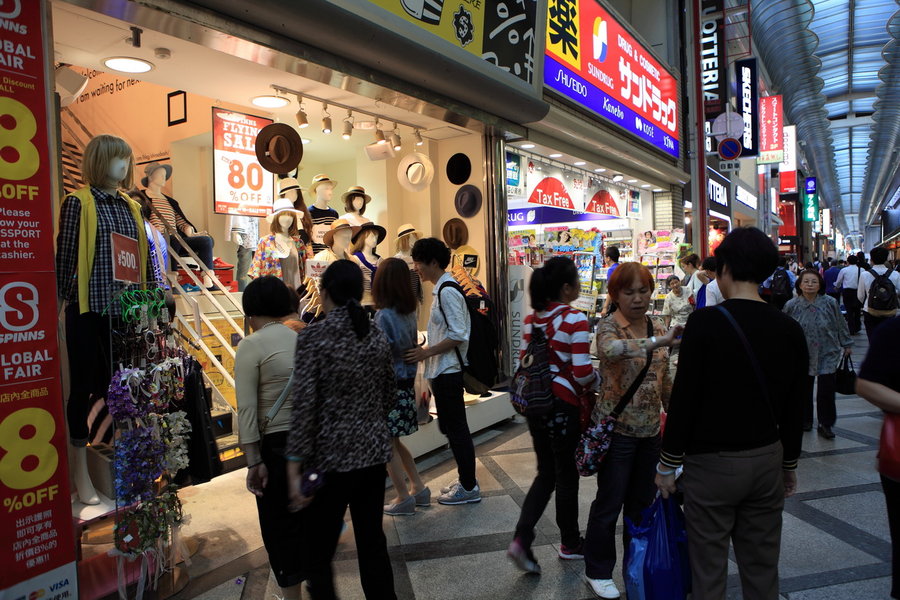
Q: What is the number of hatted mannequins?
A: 8